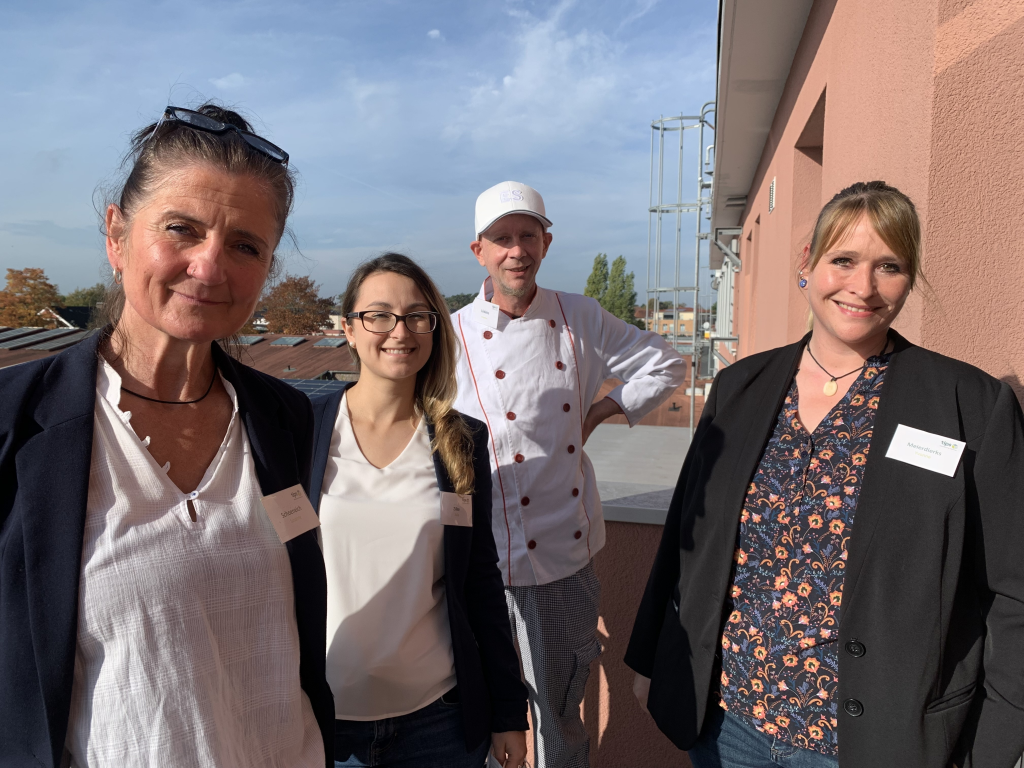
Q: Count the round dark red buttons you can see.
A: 12